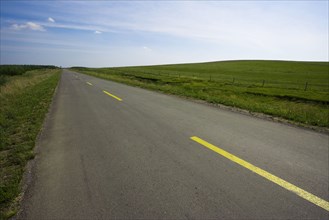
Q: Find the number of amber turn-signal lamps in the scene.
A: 0